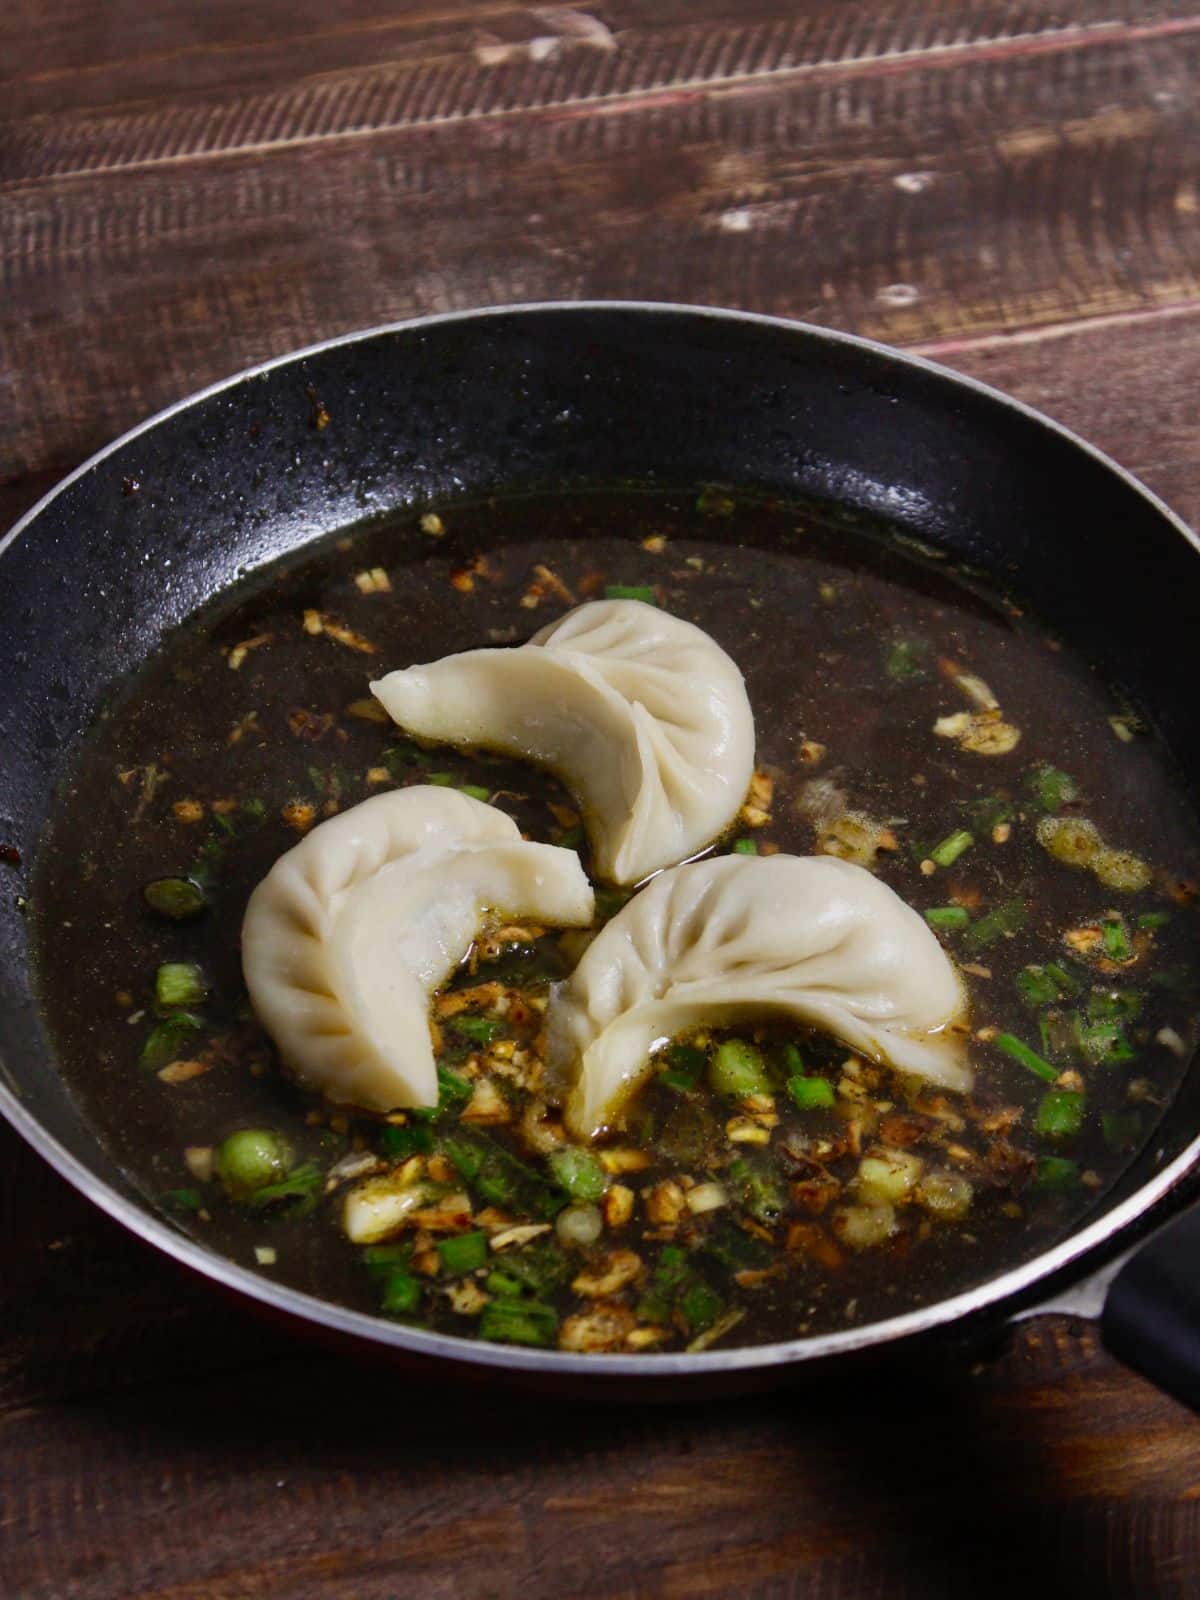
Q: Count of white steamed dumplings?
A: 3